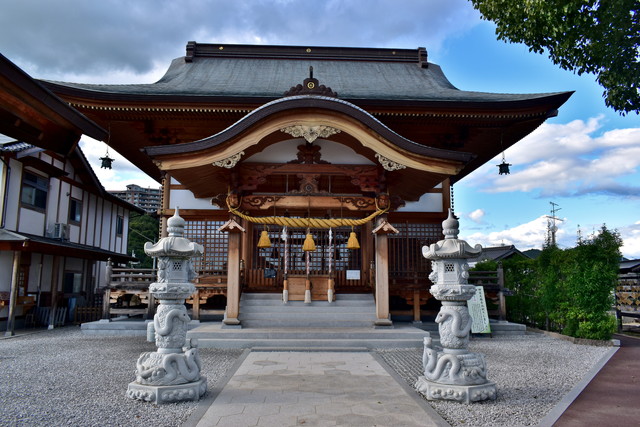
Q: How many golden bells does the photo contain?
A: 3